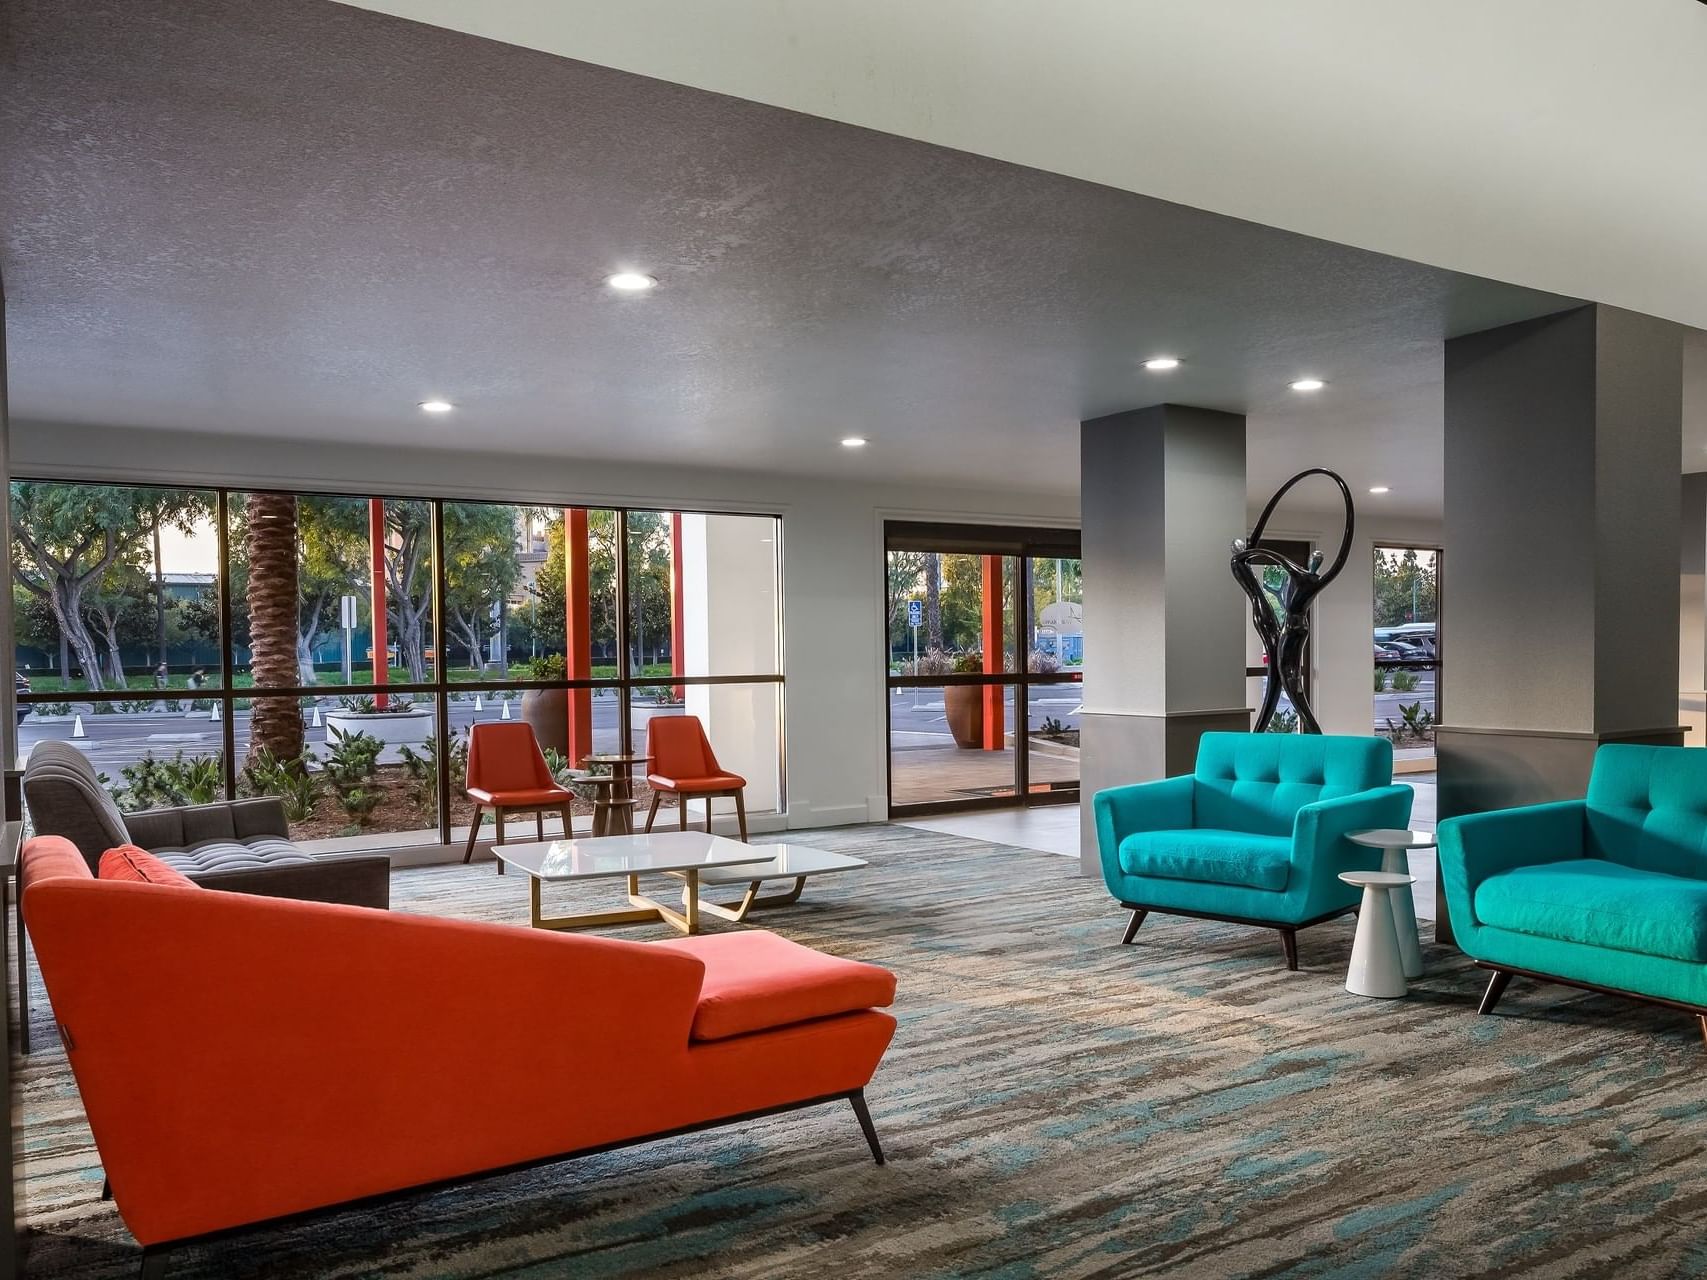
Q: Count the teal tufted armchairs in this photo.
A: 2